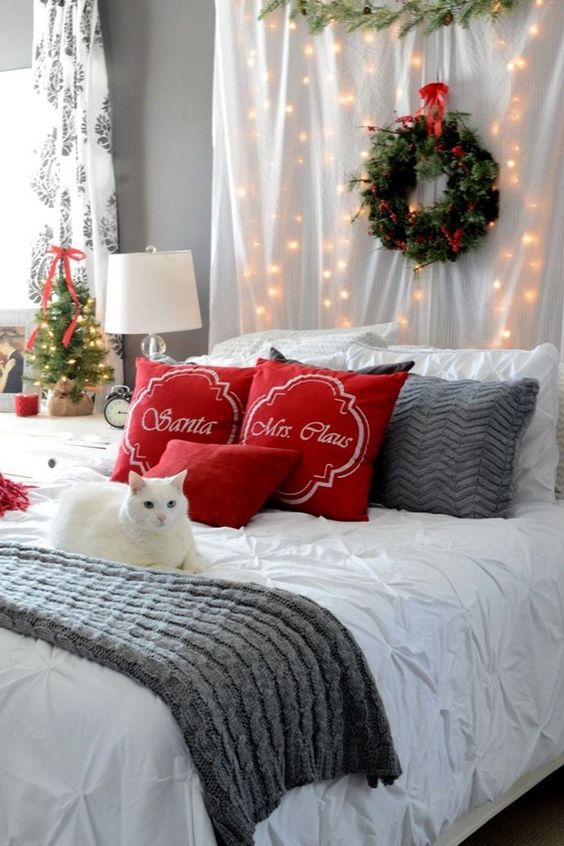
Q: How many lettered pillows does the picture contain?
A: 2